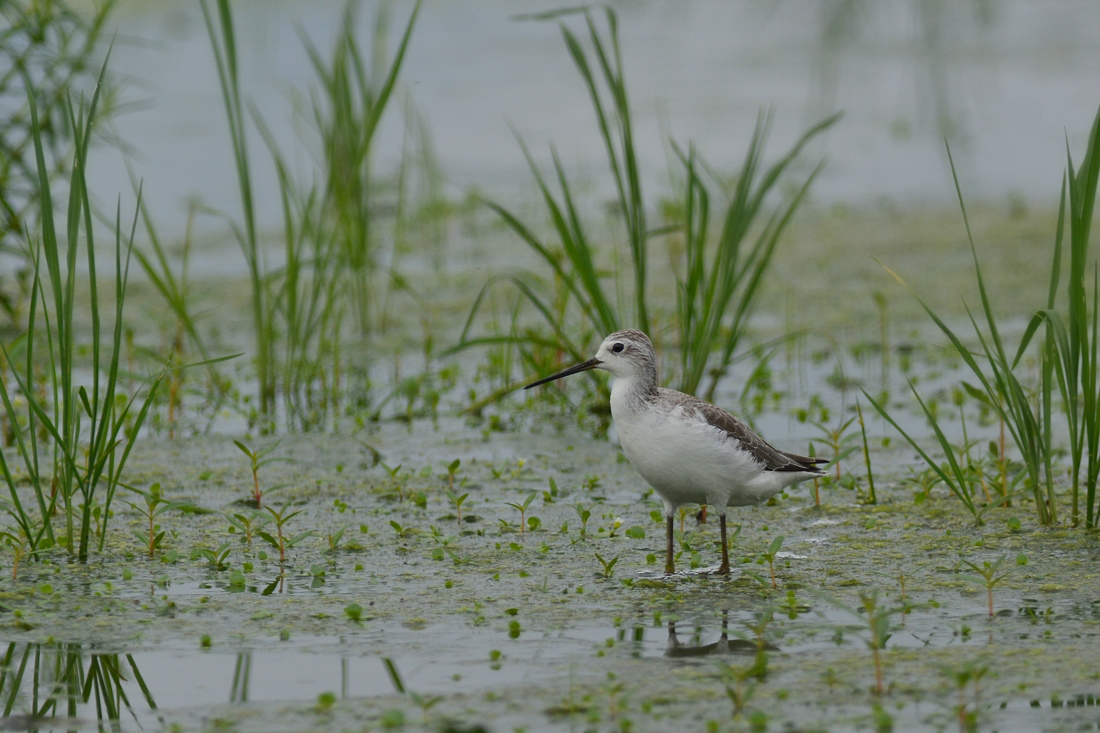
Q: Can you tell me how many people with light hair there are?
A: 0